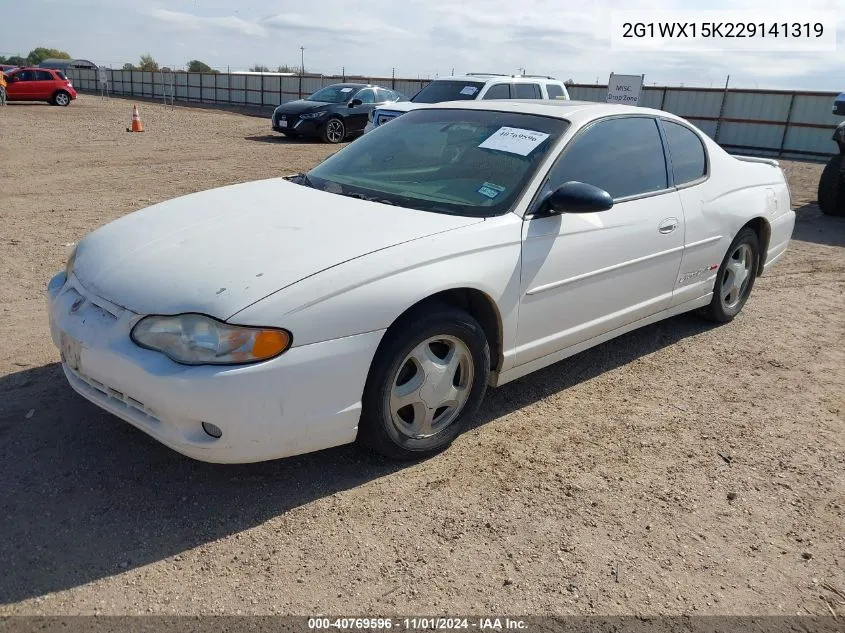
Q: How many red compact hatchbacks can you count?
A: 1